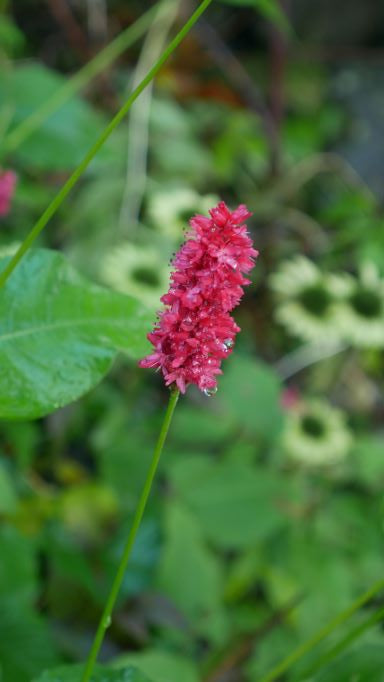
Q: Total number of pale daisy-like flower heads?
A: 5